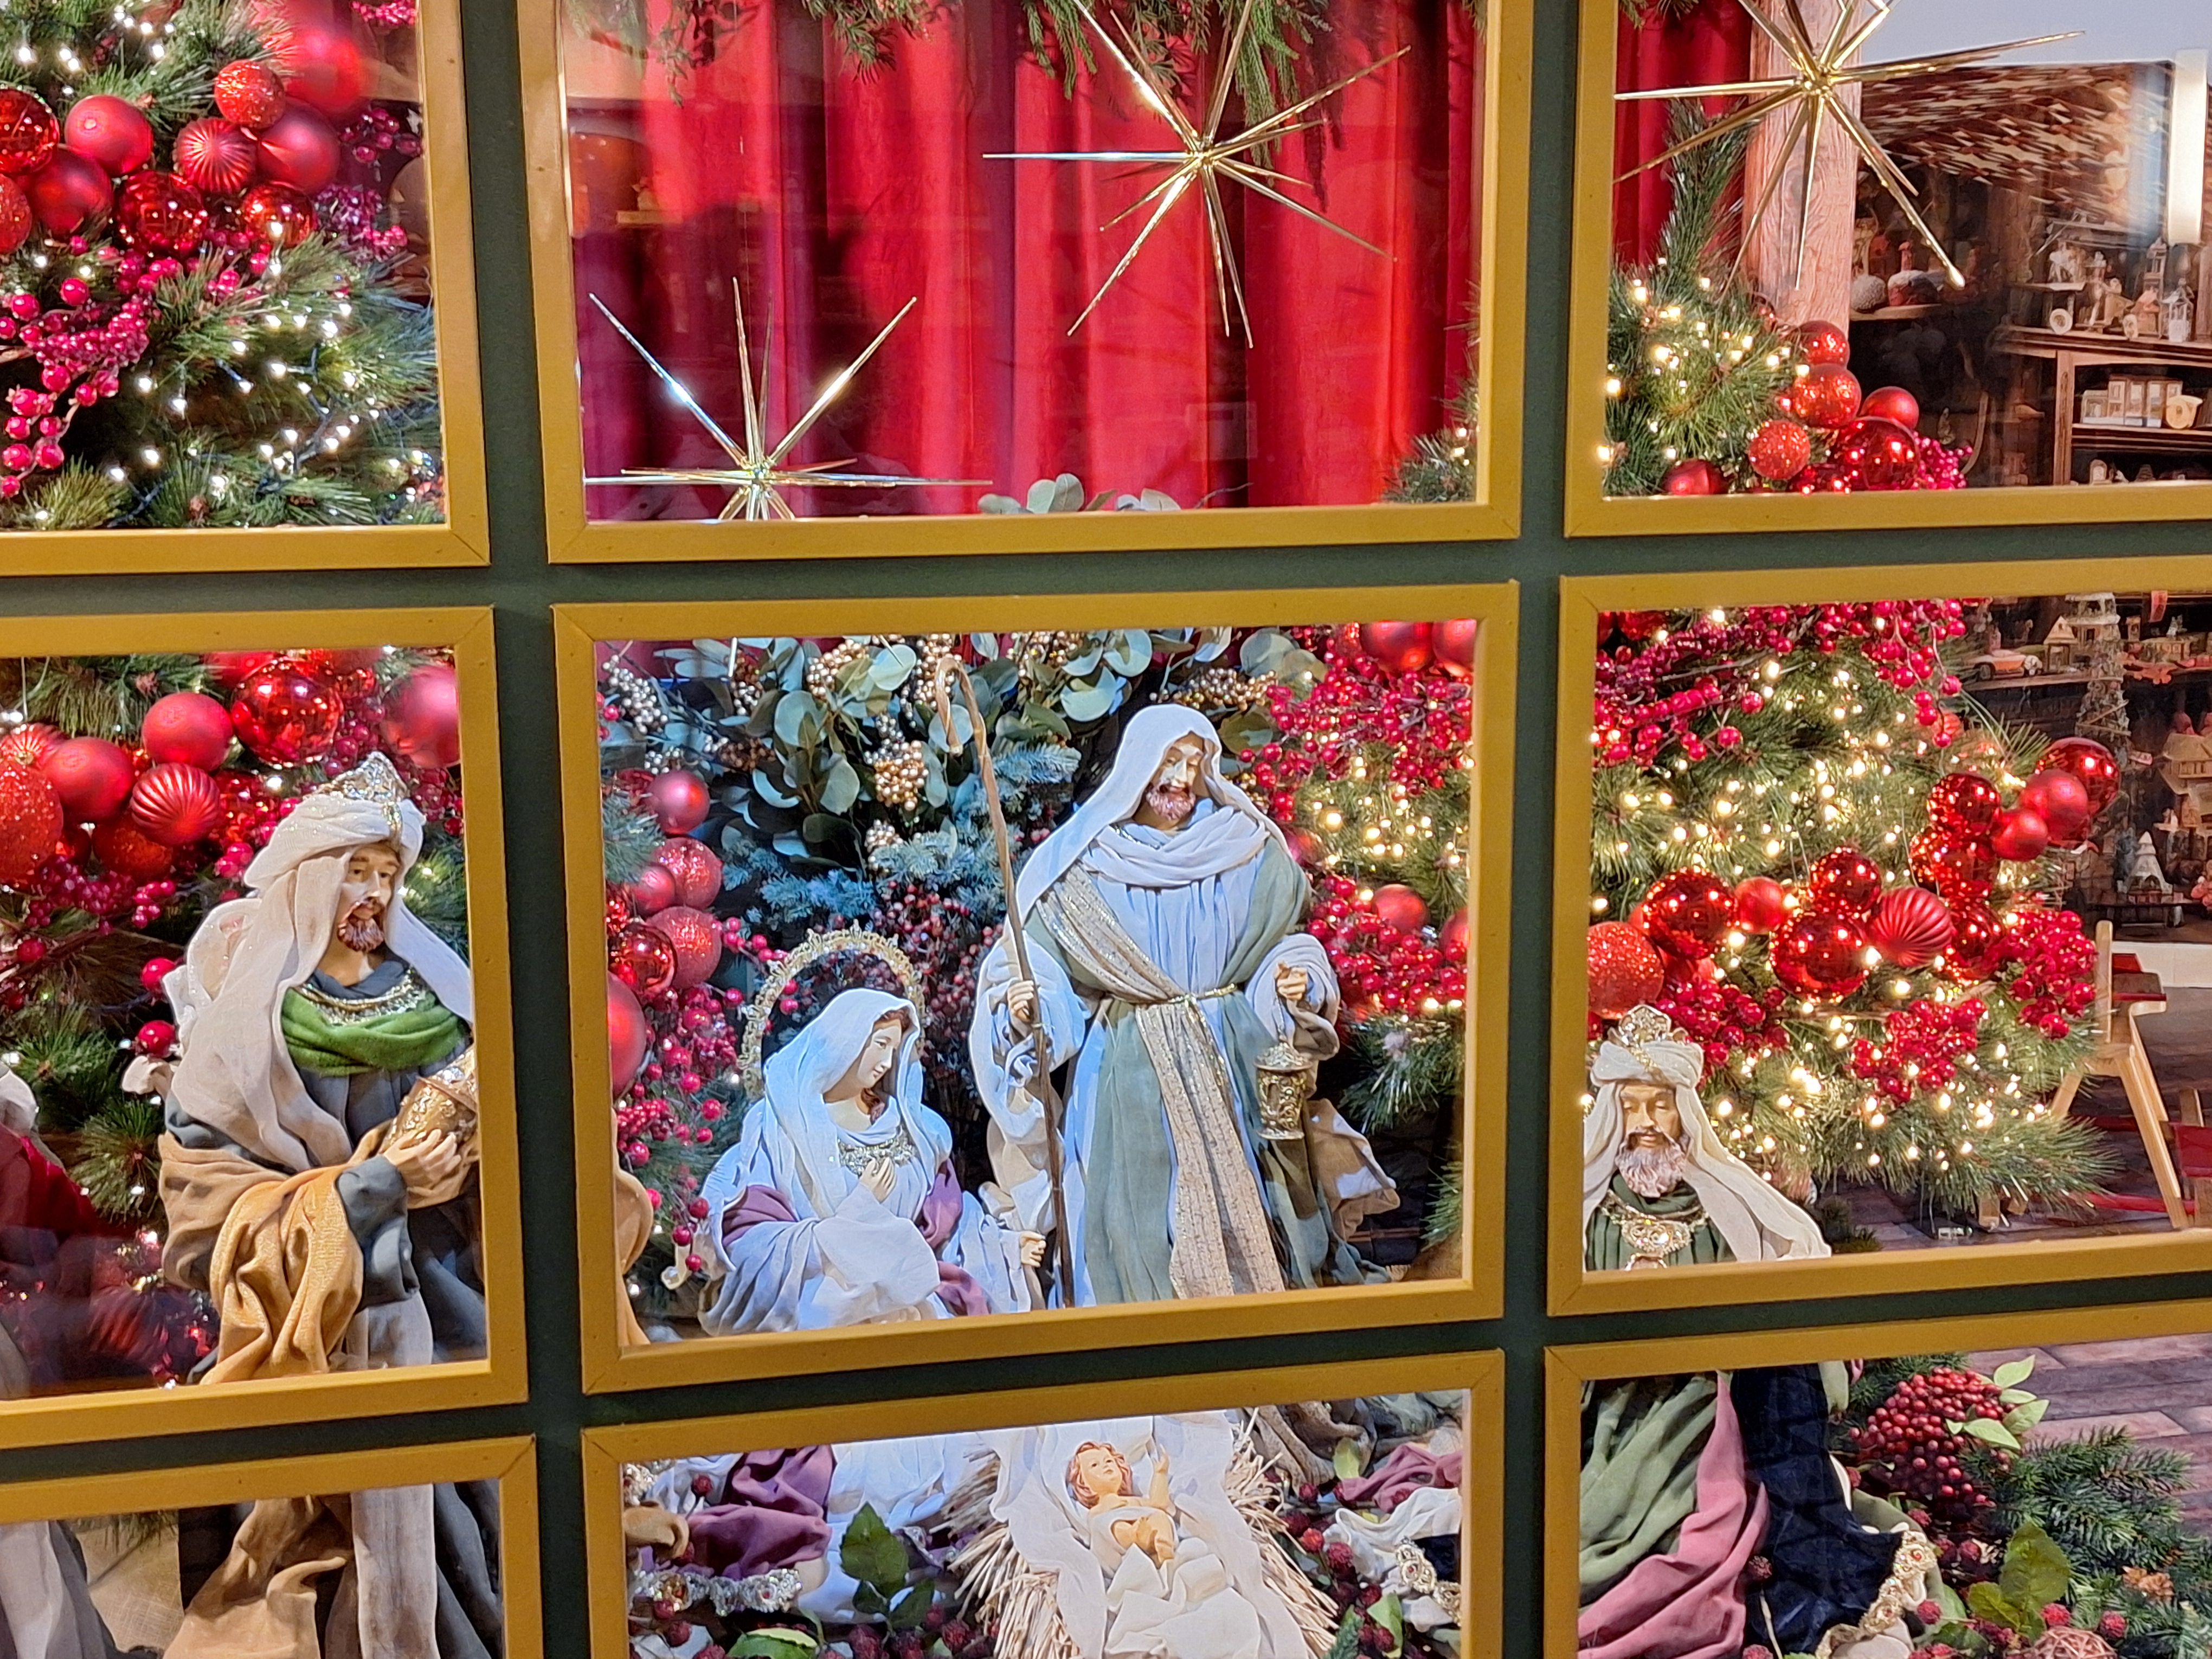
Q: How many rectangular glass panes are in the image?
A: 9